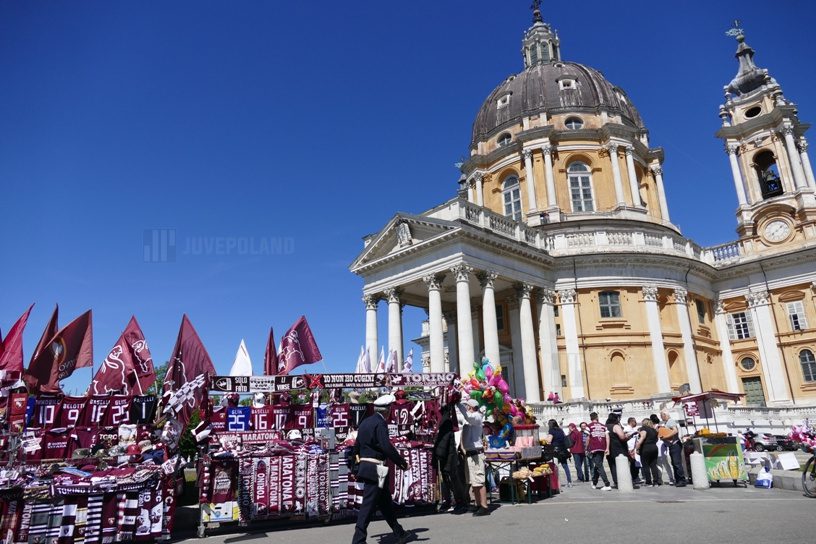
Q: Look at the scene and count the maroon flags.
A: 7